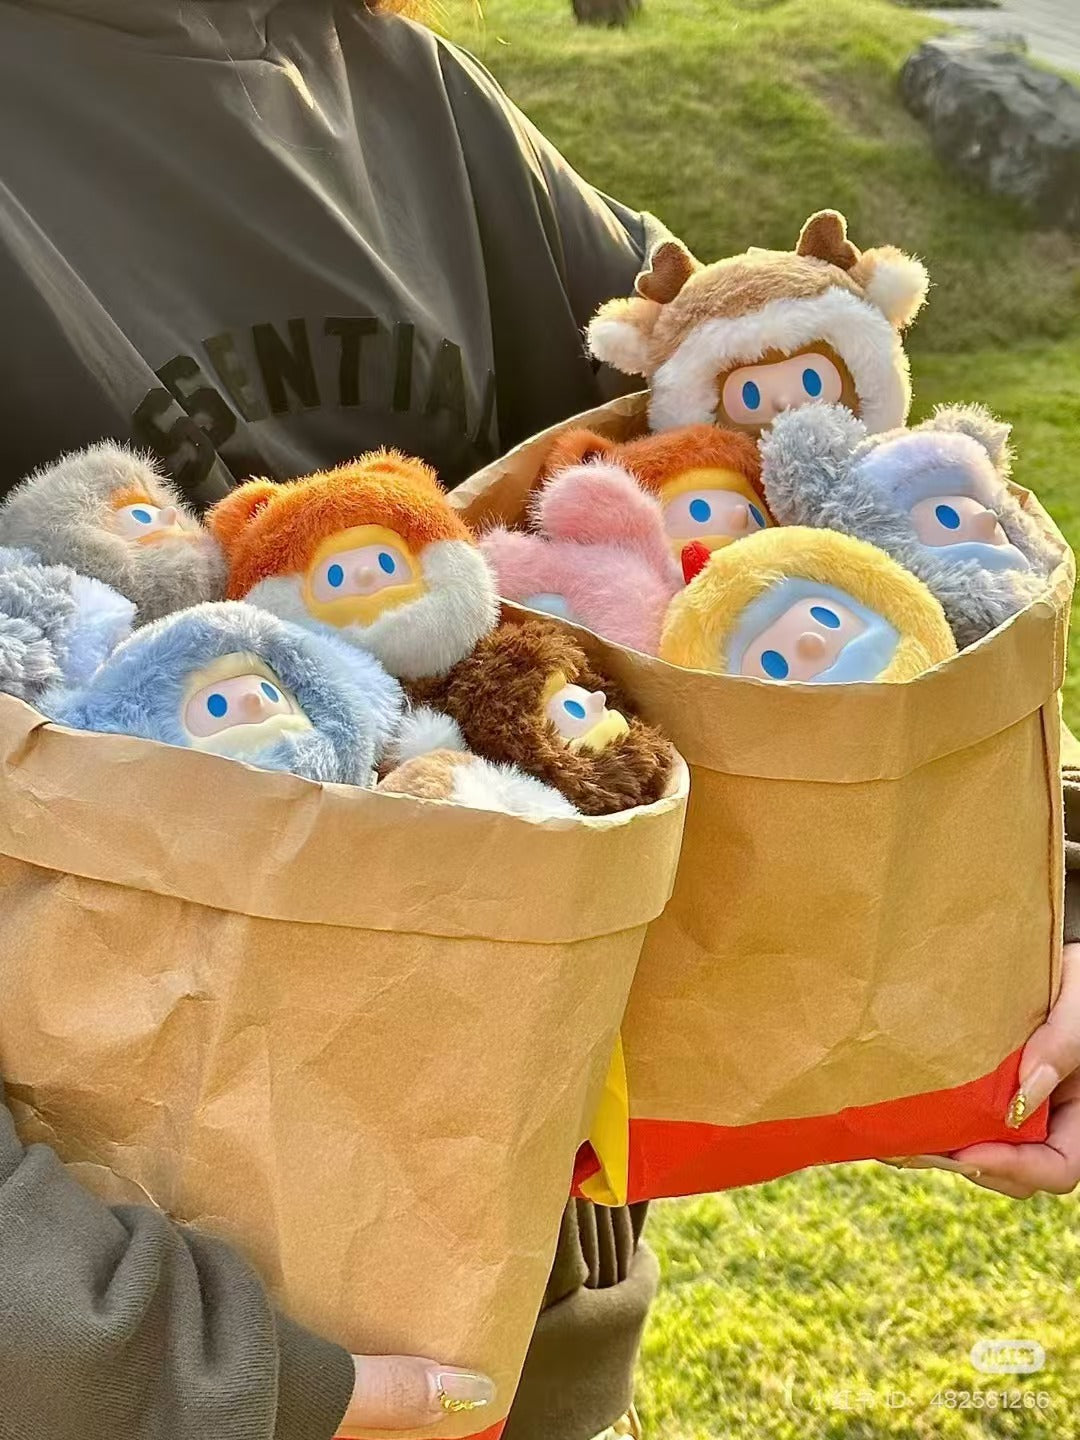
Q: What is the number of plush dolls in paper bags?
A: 11